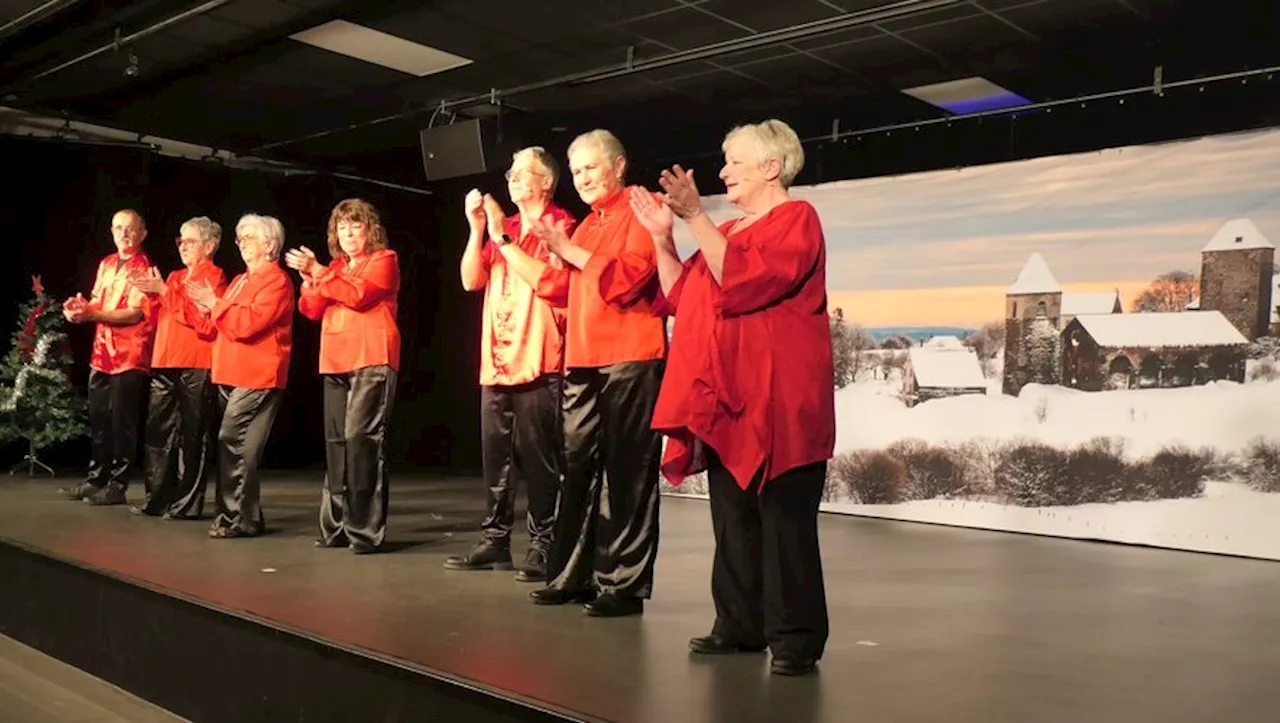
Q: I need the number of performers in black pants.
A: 7